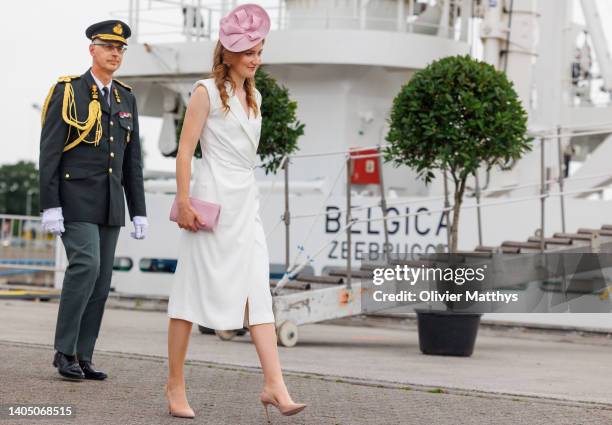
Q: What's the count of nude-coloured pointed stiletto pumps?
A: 2